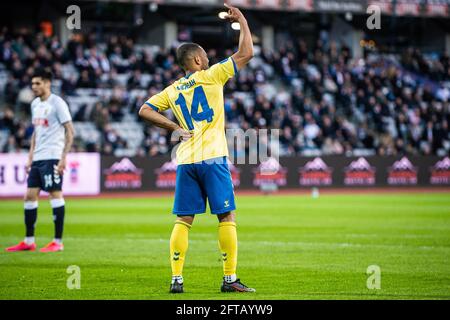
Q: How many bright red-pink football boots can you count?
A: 2